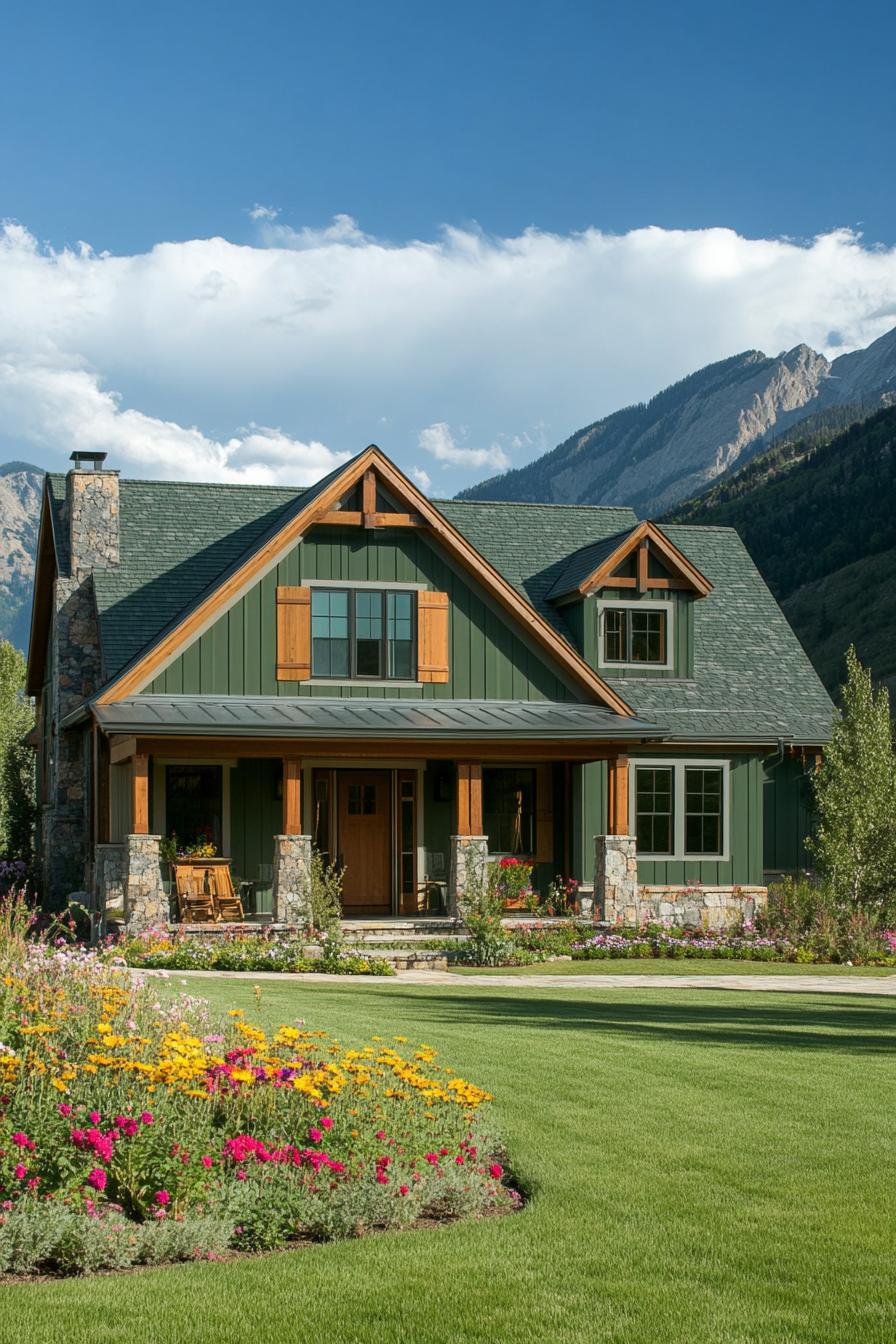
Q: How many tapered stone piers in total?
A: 4